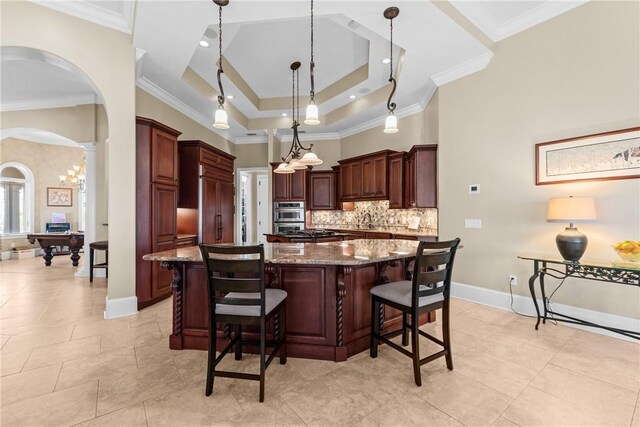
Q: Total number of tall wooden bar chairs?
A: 2